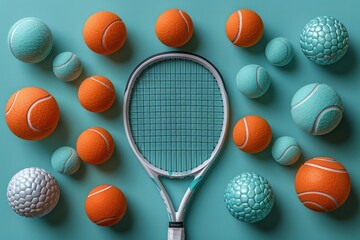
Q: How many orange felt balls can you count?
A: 9